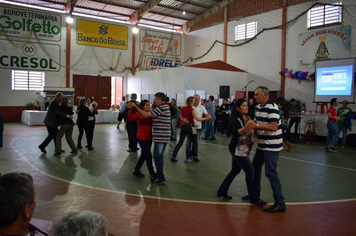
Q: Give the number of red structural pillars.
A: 4